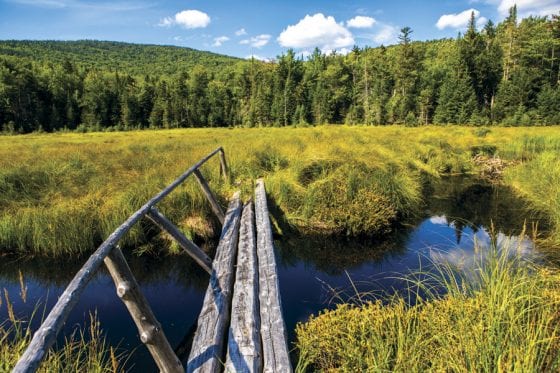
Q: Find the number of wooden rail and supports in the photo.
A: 5